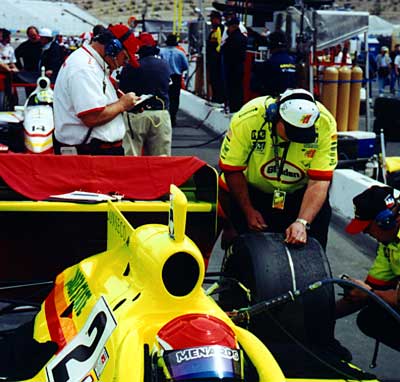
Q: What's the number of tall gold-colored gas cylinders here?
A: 3